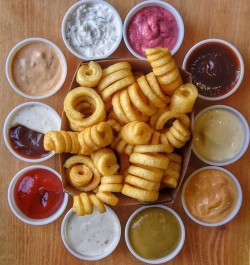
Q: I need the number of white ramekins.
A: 10